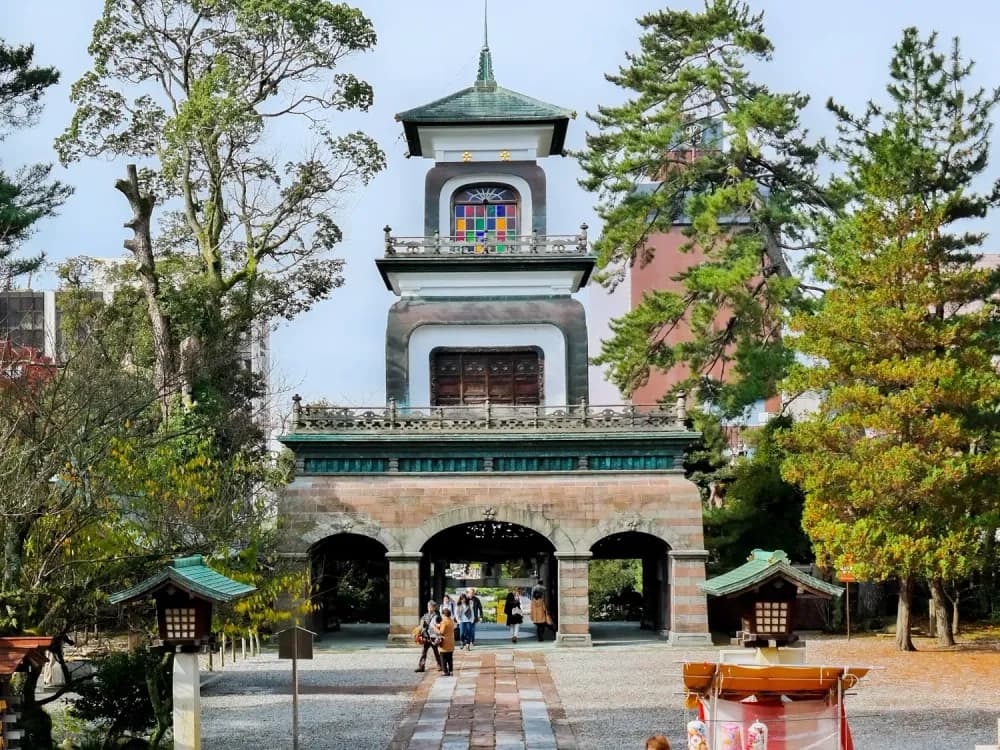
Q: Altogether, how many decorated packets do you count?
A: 3